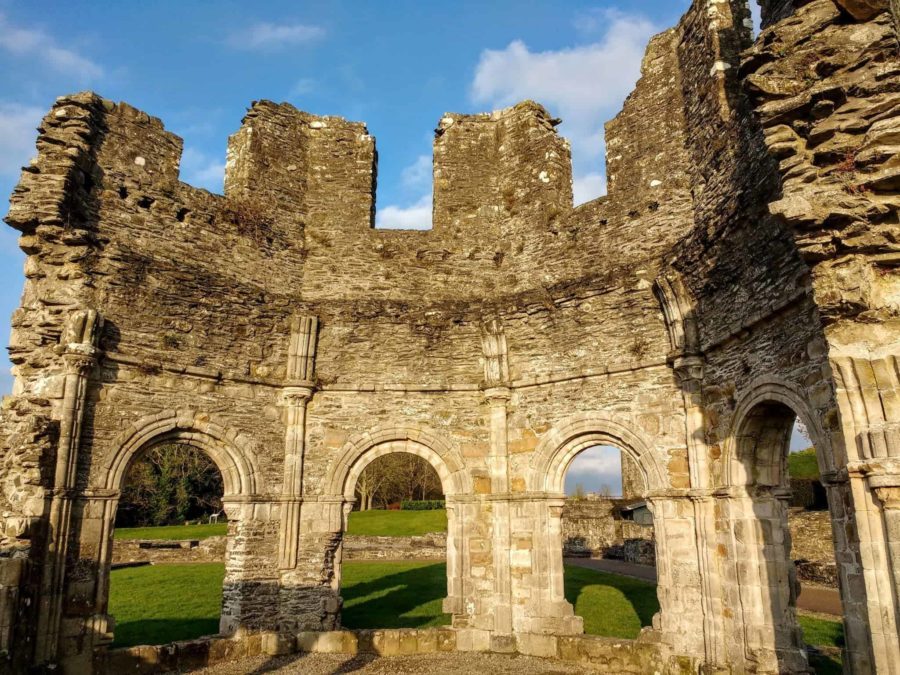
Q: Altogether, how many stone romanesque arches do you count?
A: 4